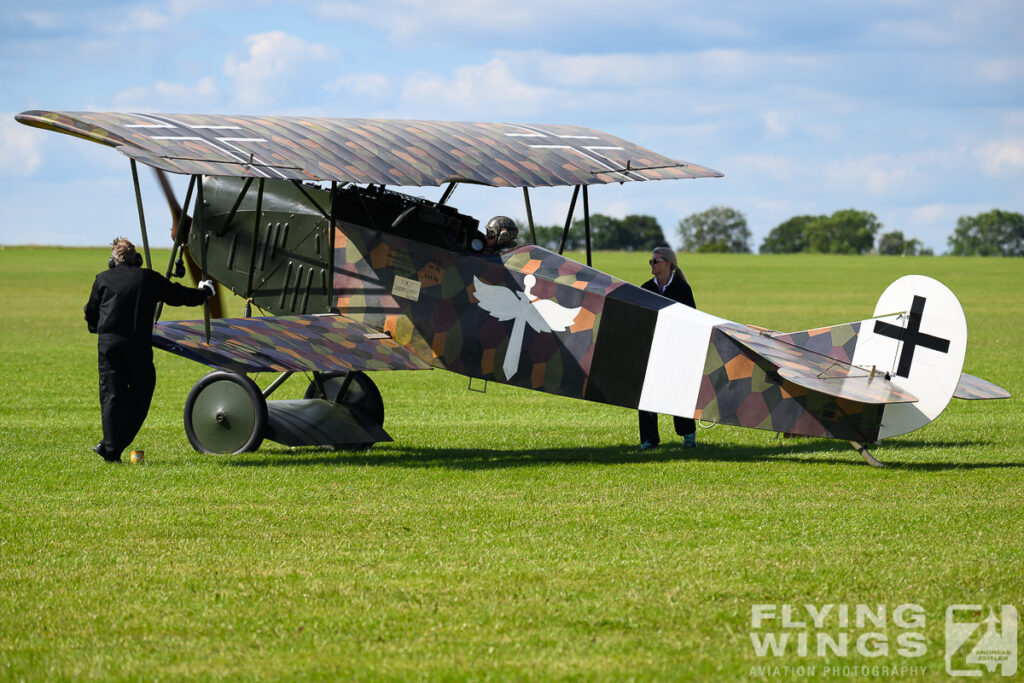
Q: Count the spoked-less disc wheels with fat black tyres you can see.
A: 2